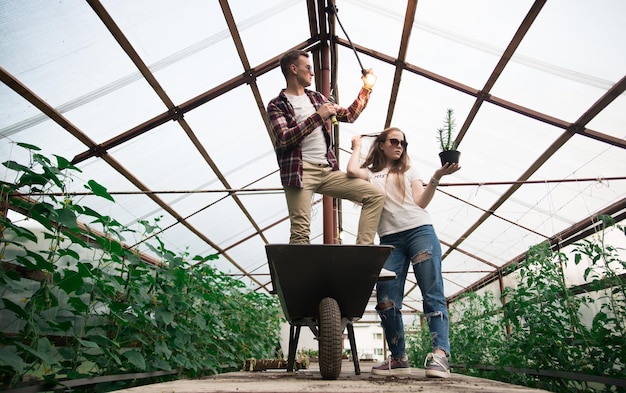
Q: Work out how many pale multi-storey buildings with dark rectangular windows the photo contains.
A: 1